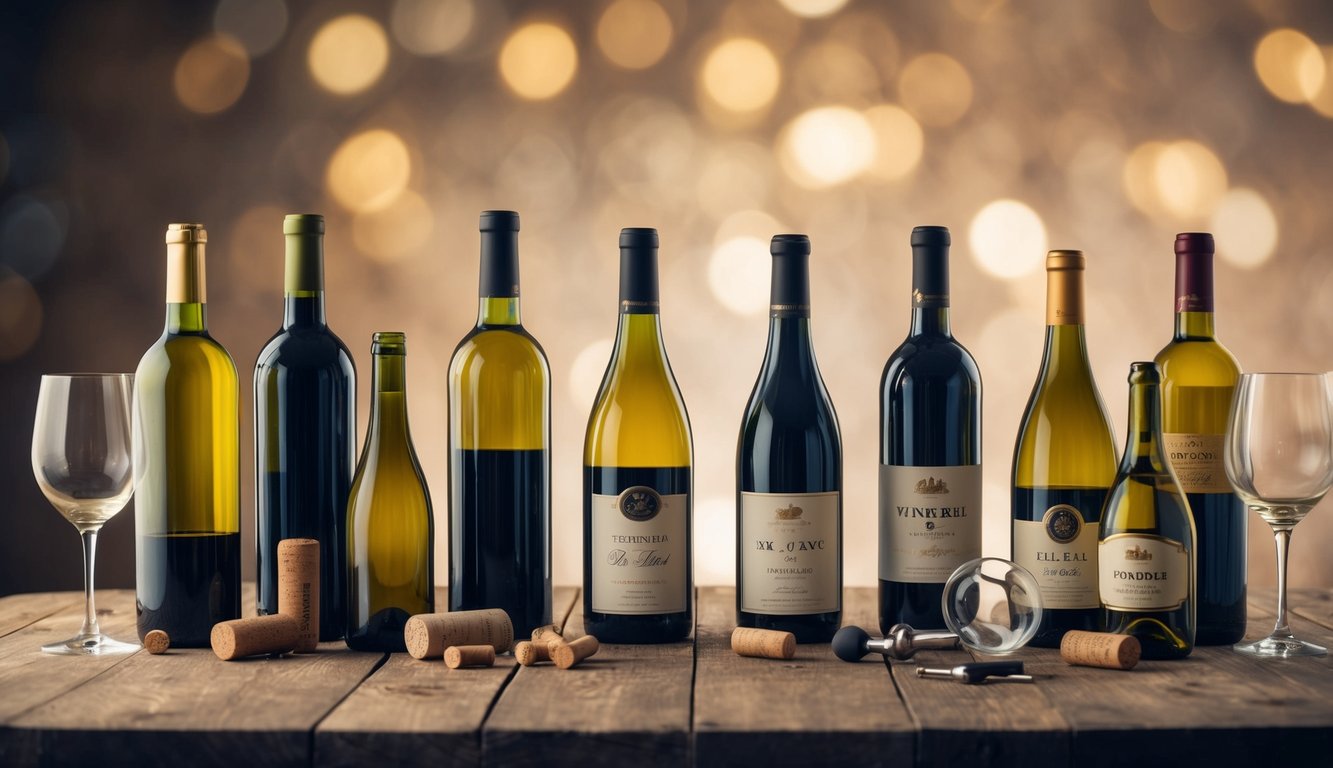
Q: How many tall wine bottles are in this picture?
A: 8